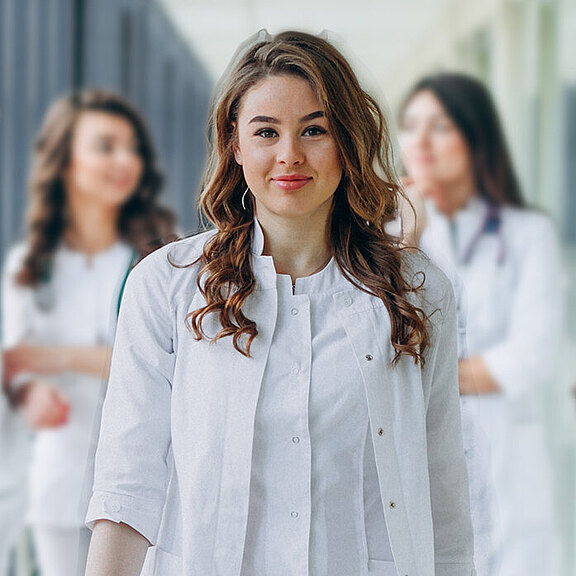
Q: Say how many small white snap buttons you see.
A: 4